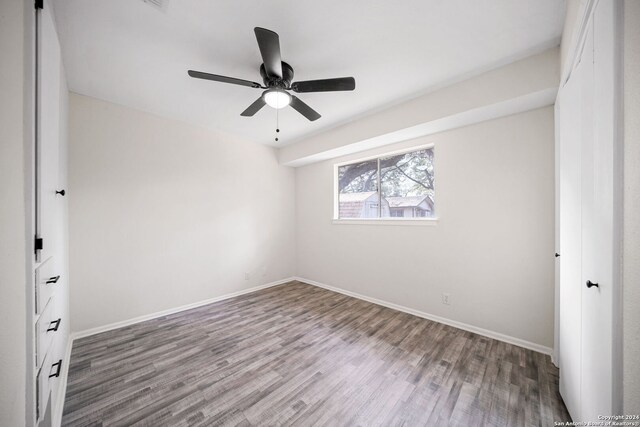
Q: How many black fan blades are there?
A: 5